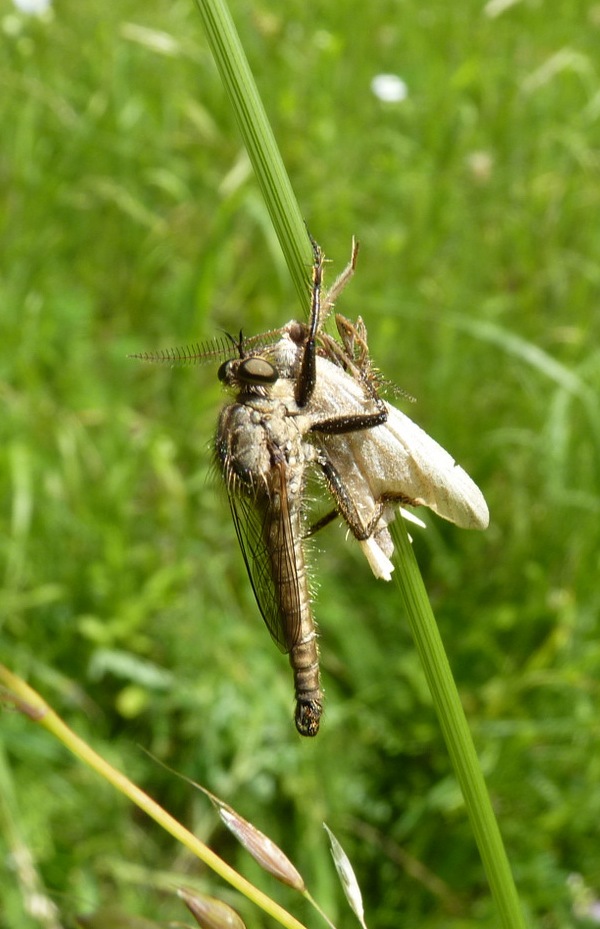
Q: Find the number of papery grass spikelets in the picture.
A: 3